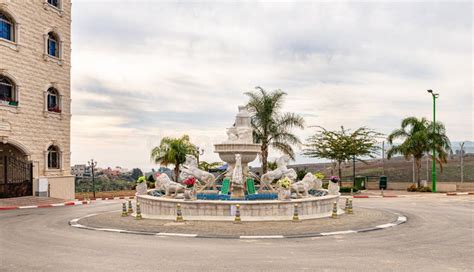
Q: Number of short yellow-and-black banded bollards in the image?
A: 9